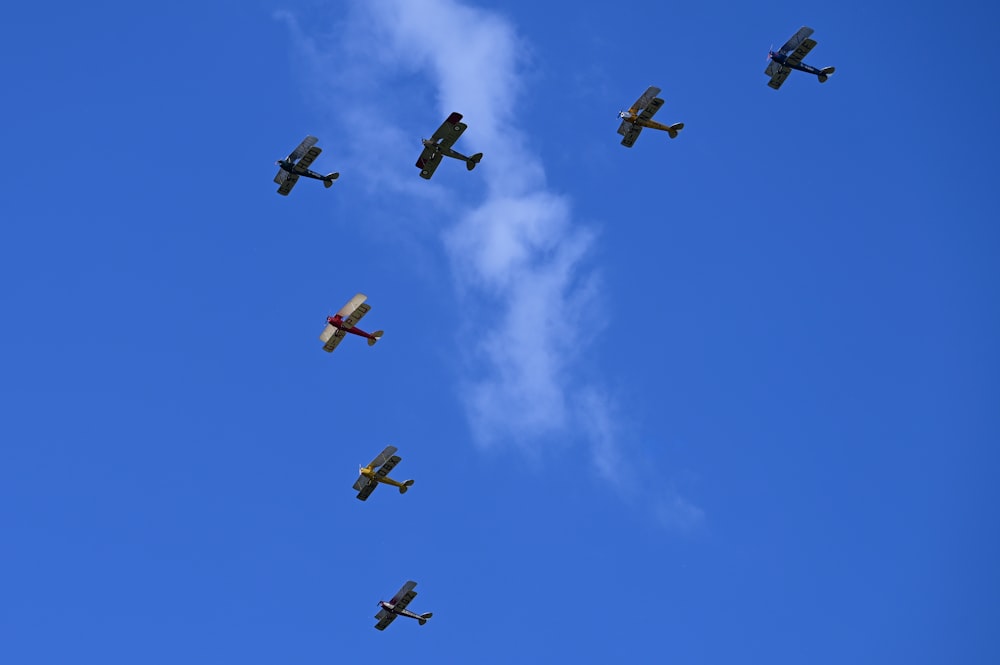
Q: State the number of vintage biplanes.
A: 7